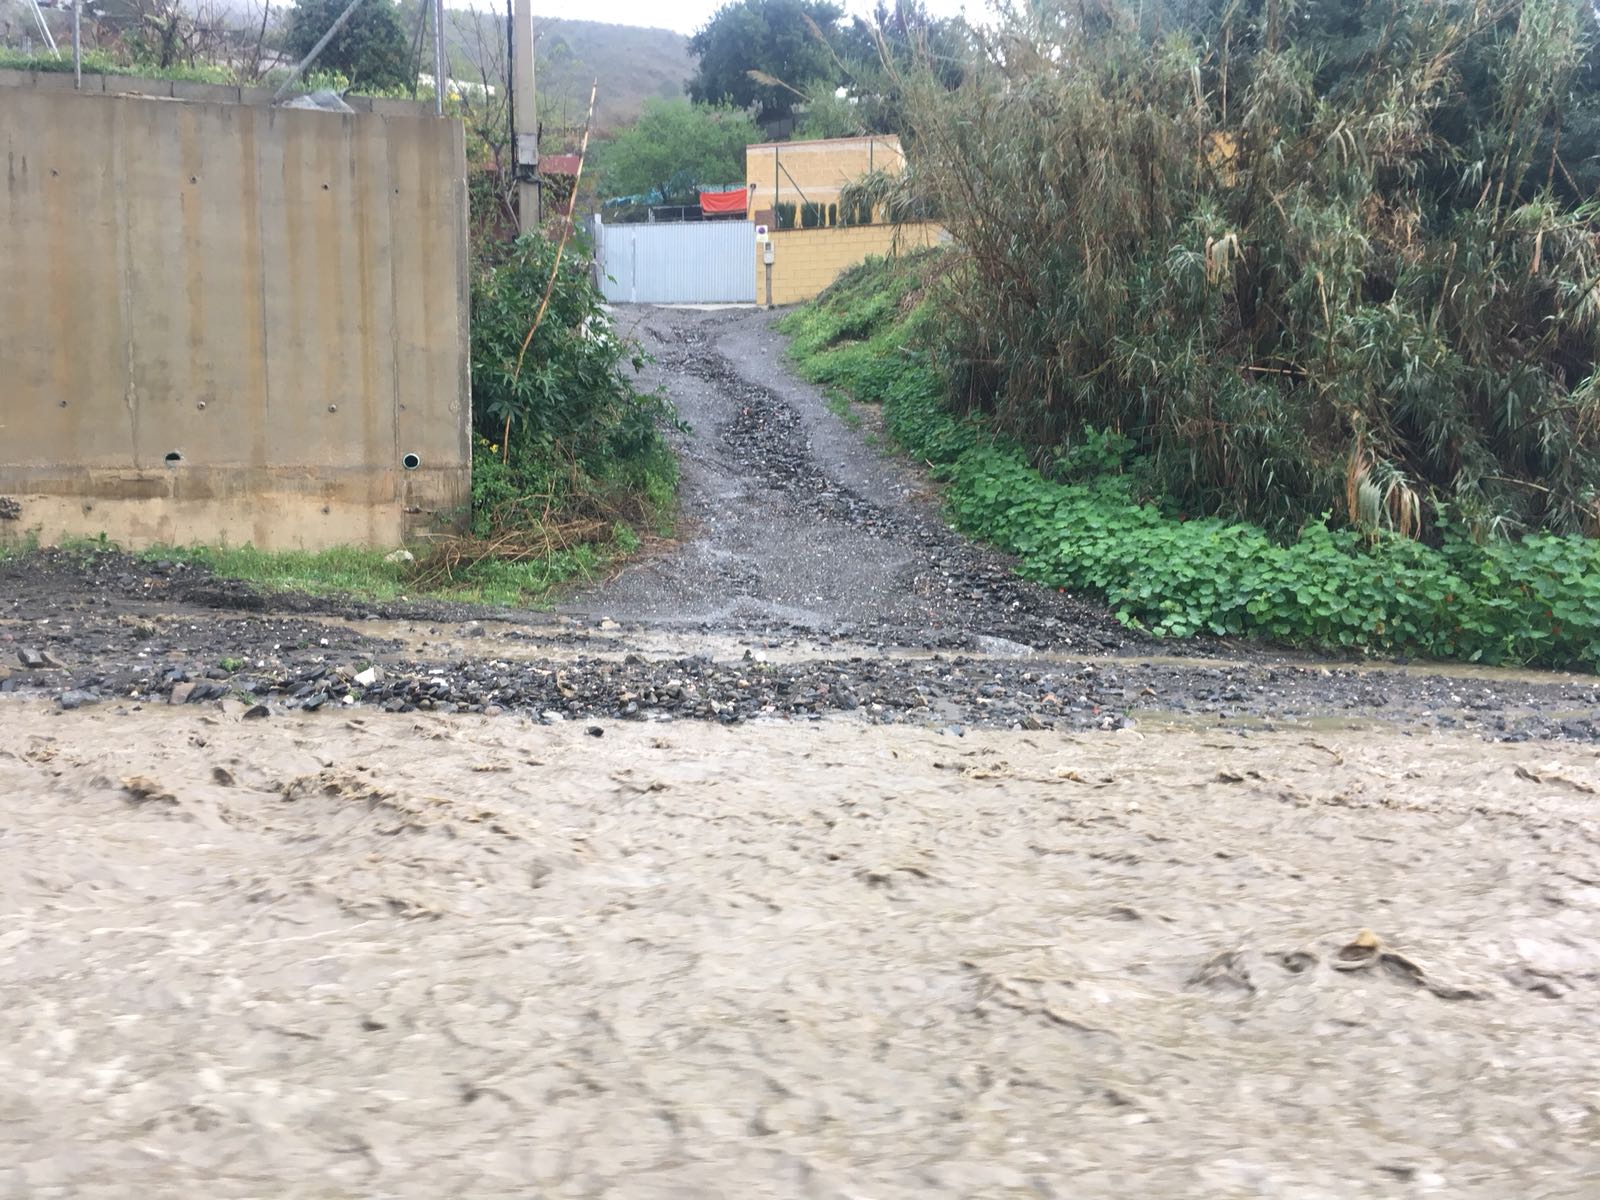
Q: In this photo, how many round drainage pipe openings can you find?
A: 2